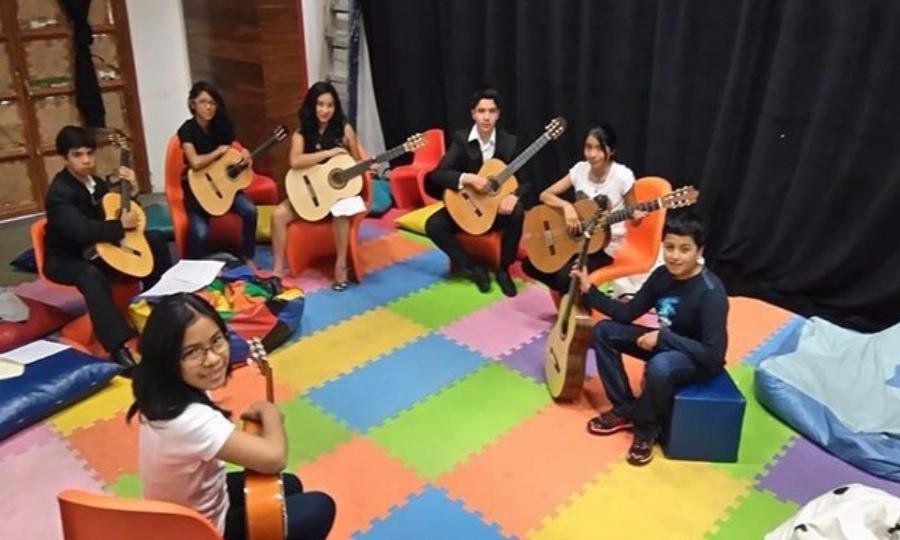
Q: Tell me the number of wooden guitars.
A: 7